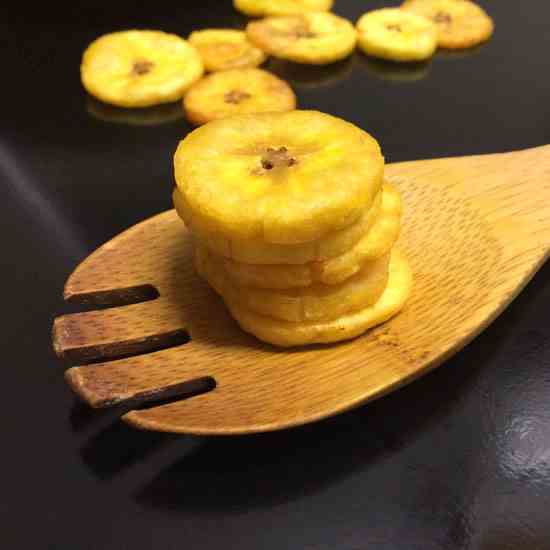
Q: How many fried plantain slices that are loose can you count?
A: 7